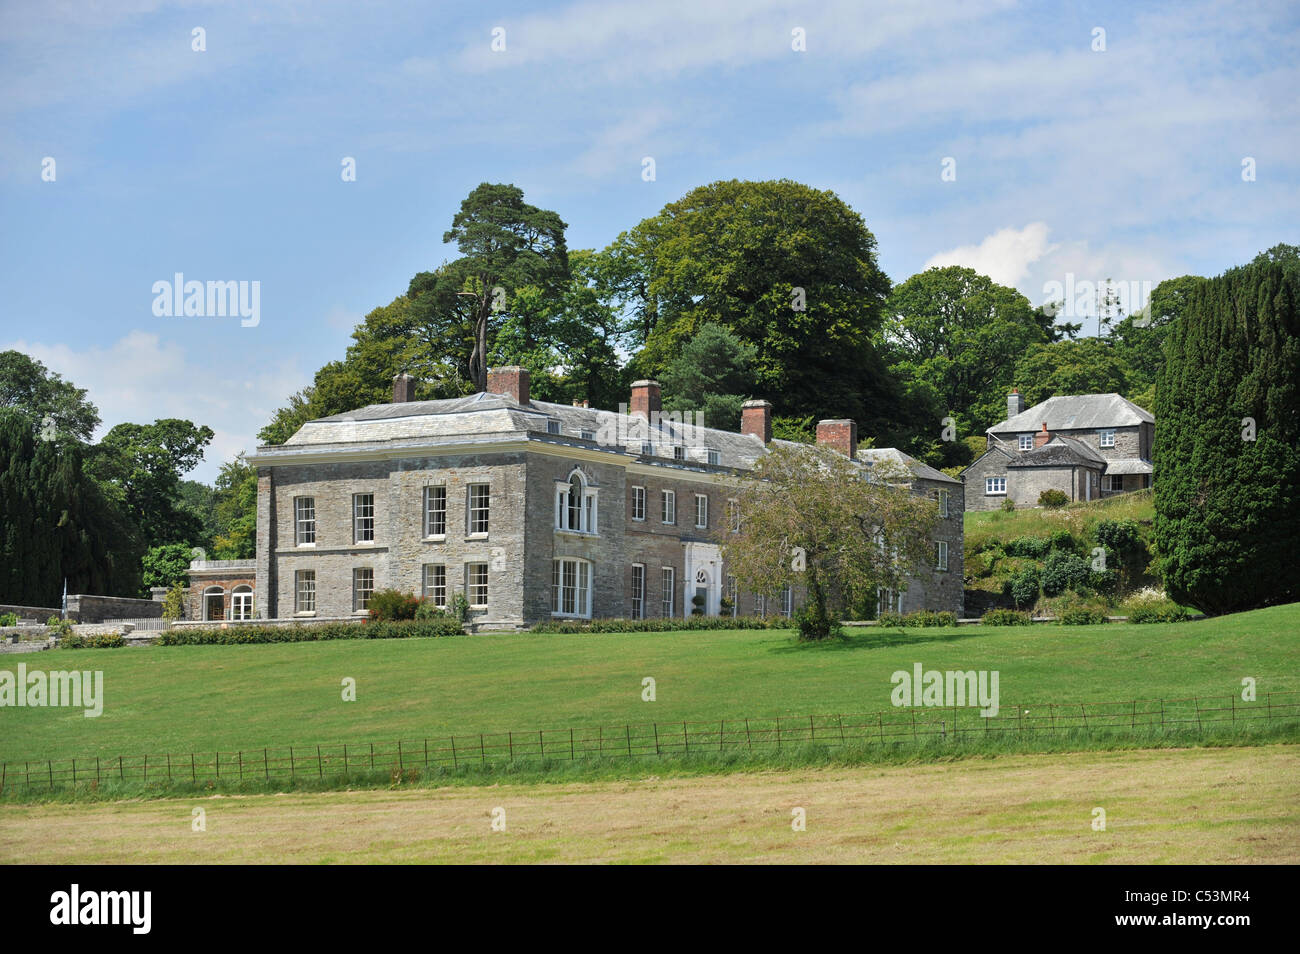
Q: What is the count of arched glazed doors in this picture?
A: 2